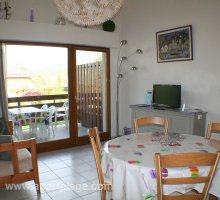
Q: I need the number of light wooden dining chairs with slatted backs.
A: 4